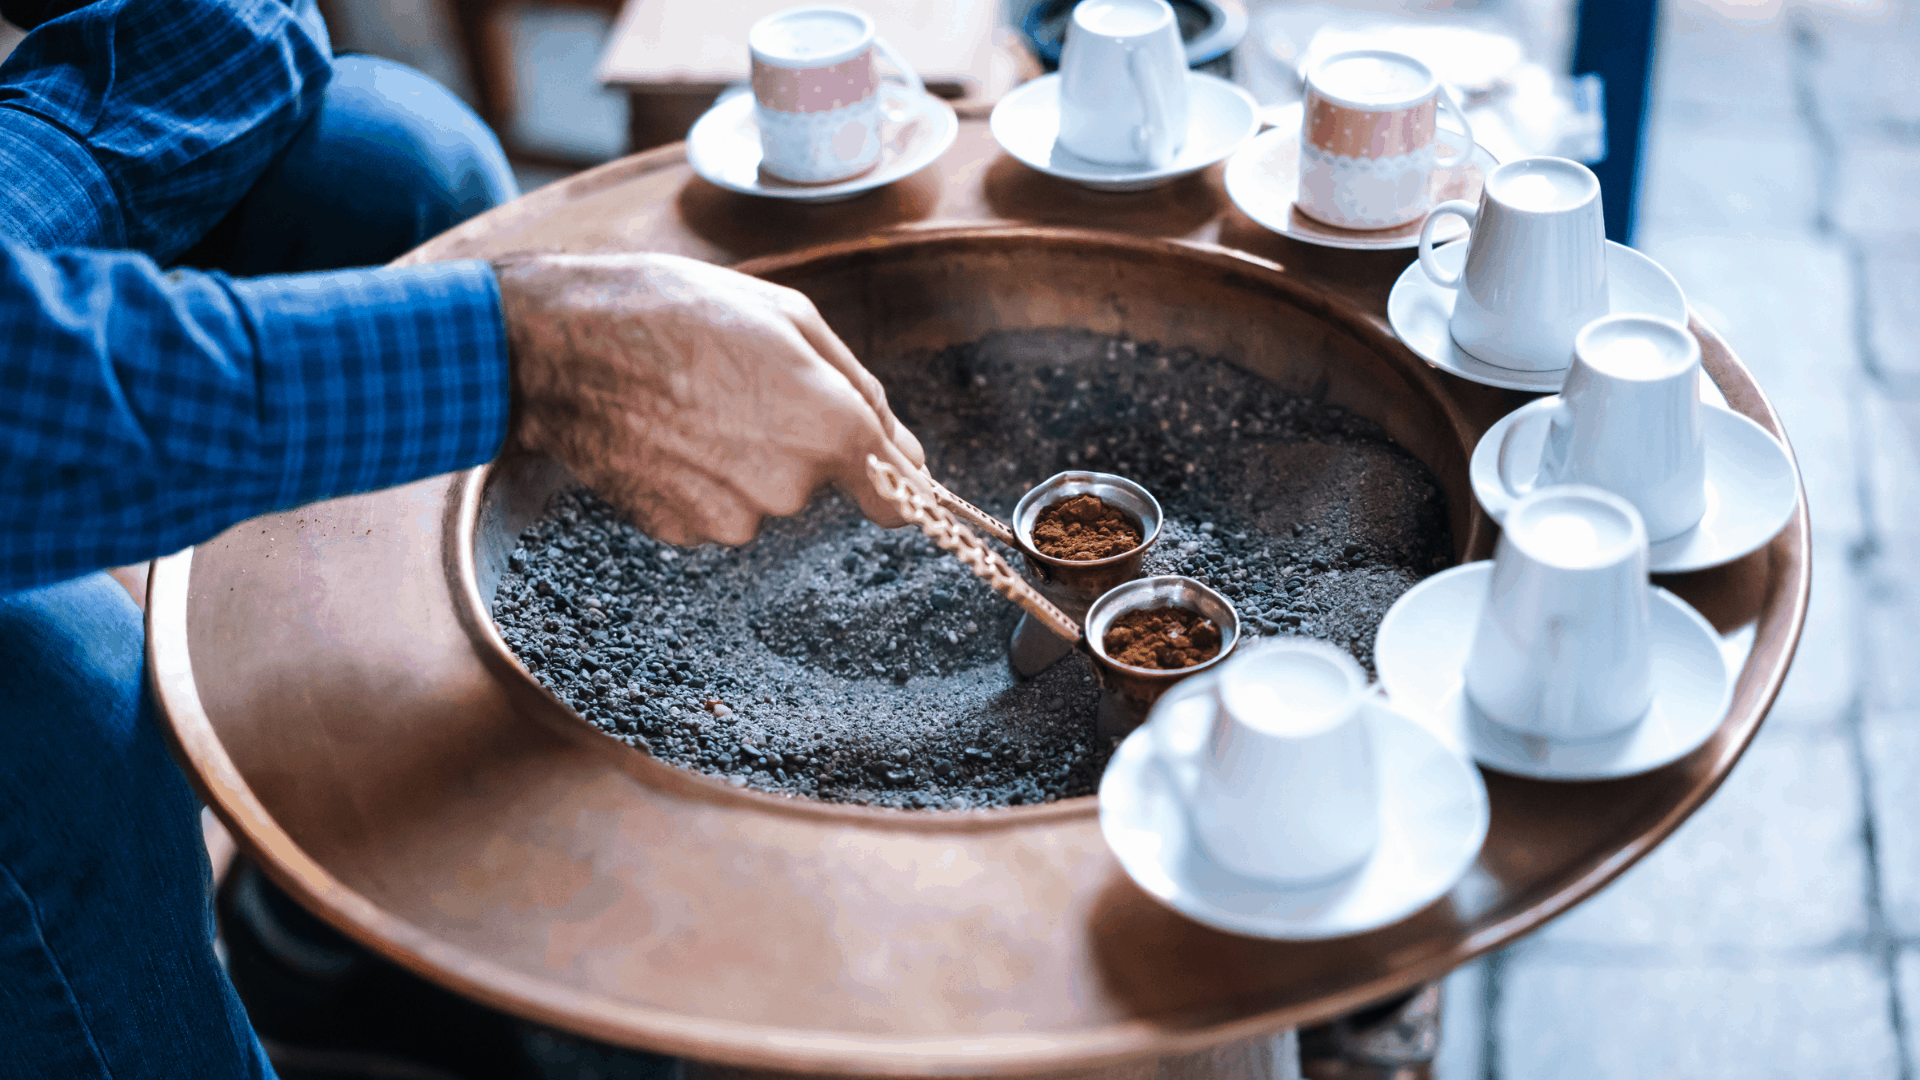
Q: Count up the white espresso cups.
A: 5